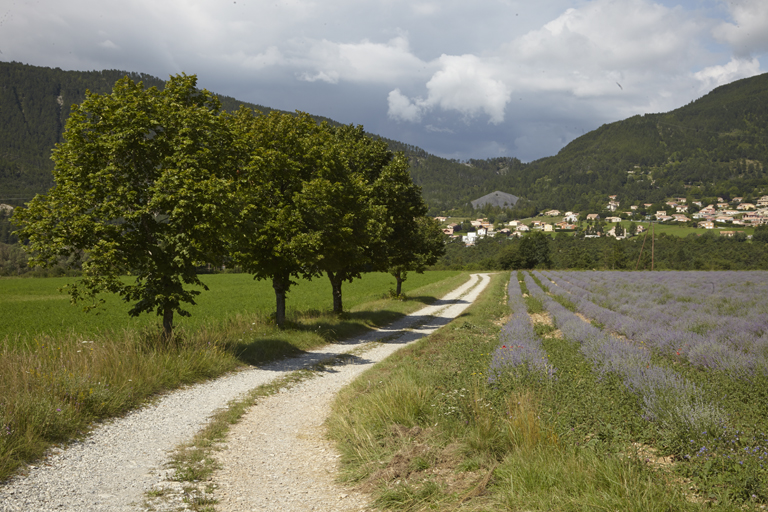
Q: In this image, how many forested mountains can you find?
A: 2